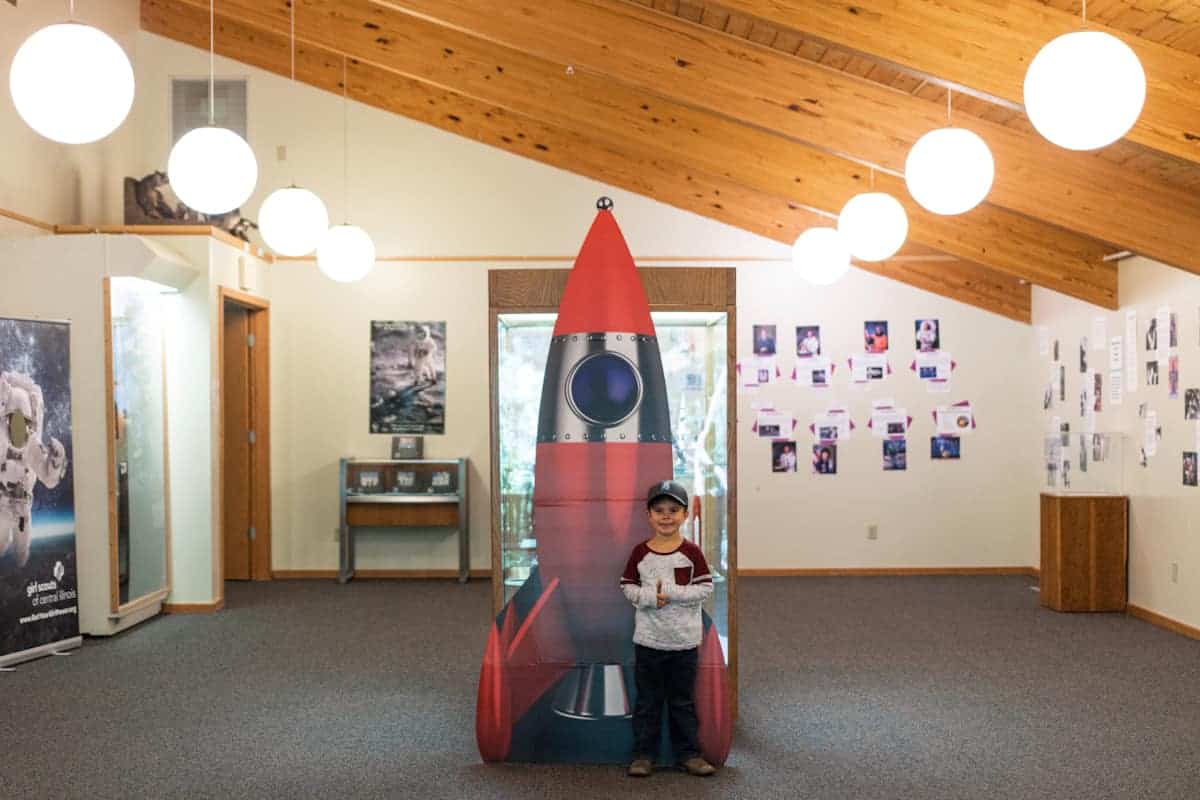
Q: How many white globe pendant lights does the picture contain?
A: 8